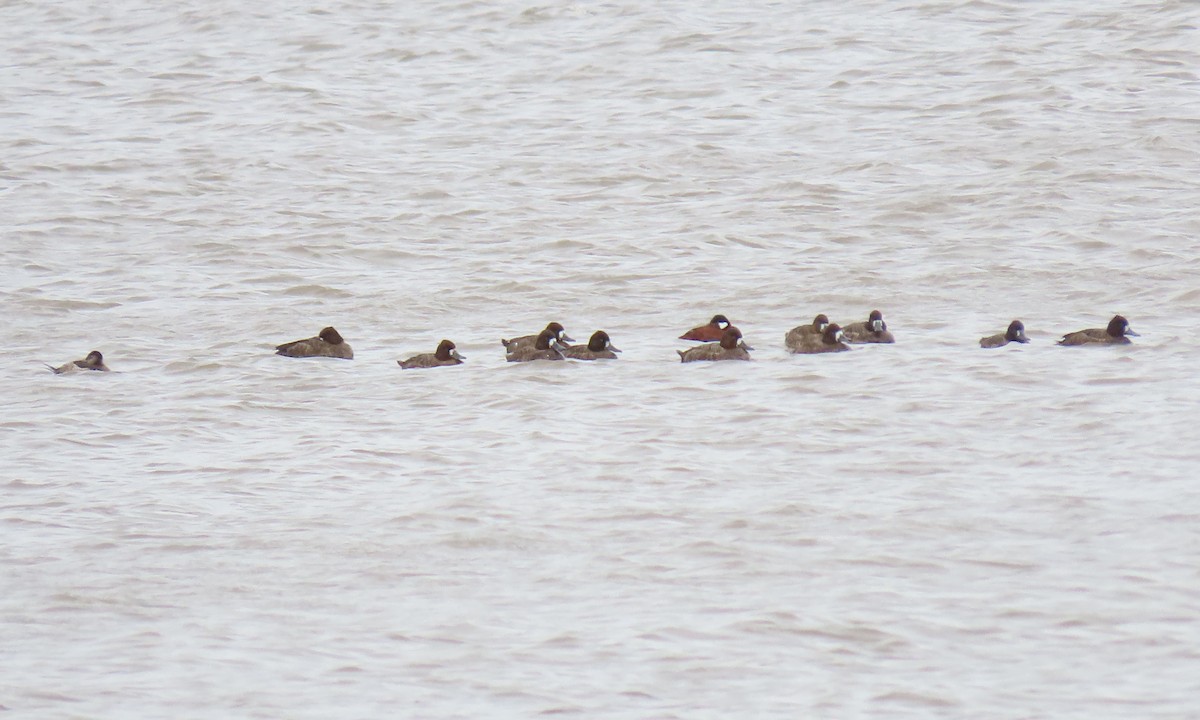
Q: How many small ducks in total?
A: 13